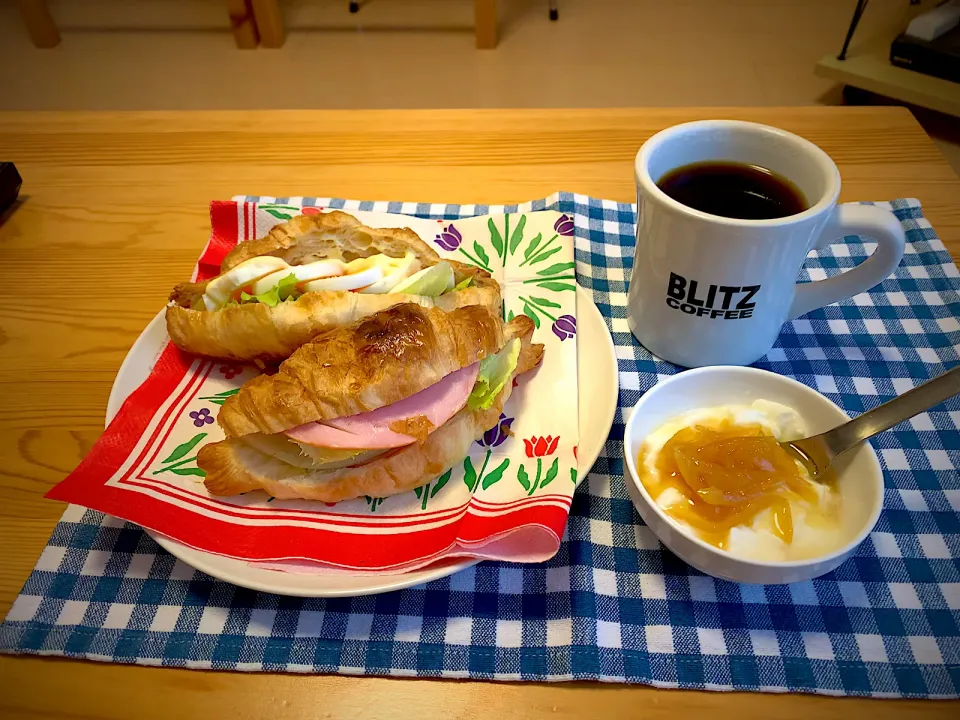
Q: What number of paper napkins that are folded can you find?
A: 1